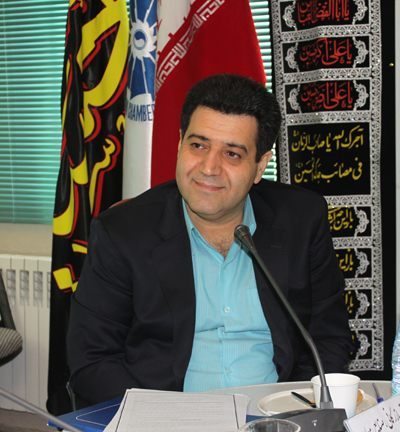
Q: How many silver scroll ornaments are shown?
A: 10